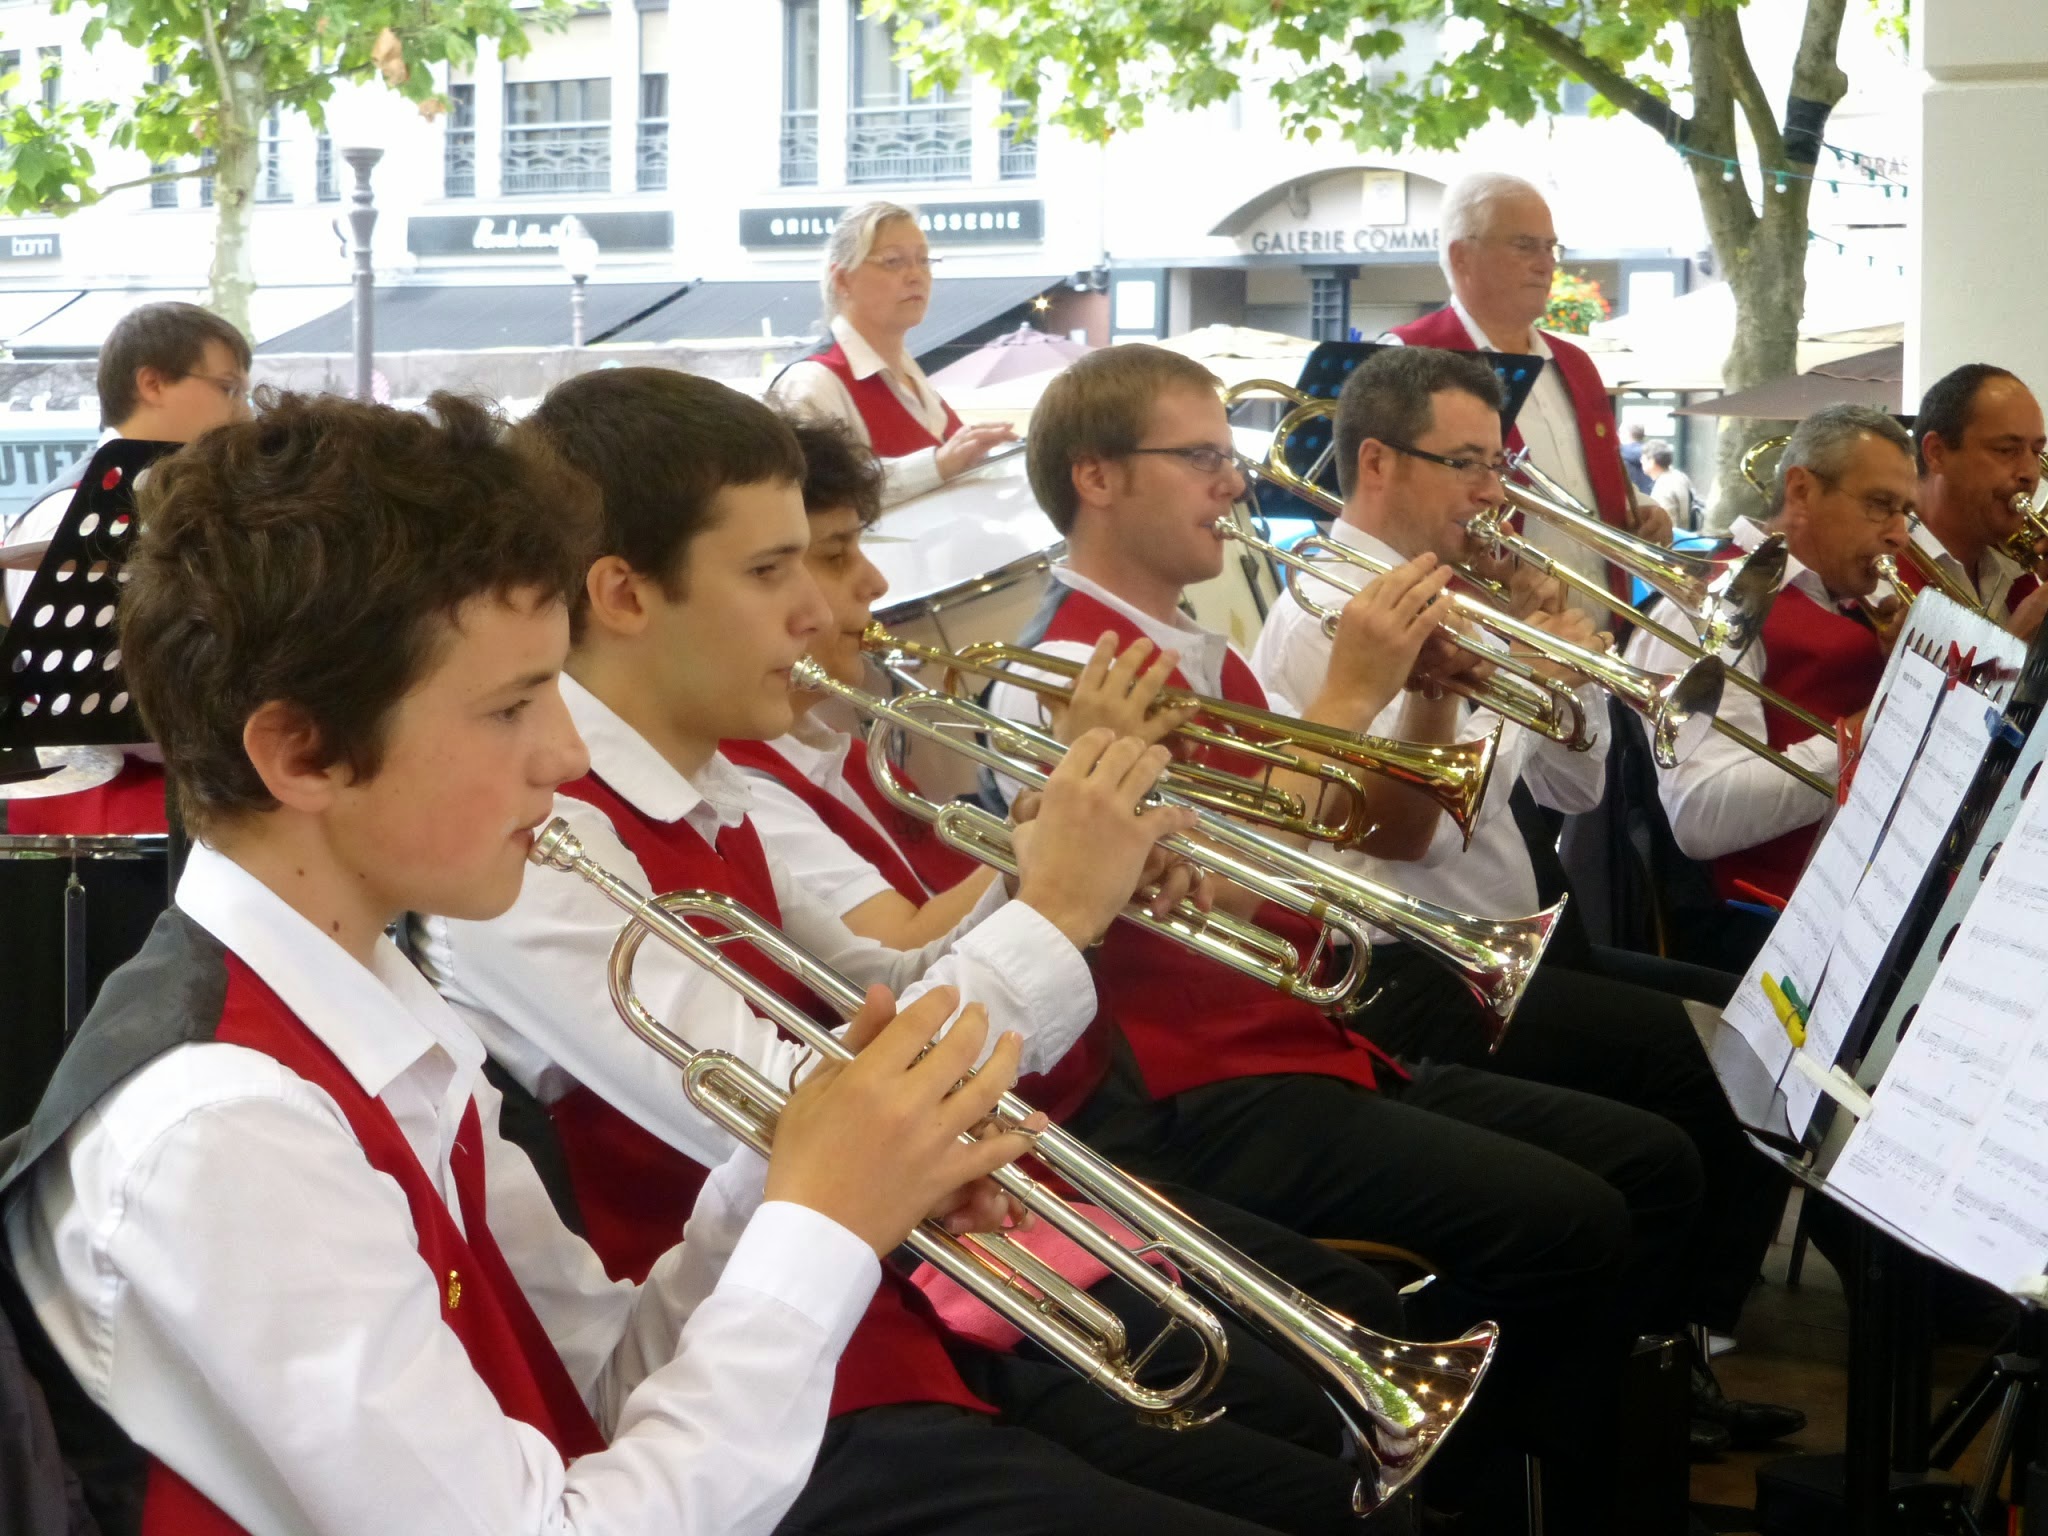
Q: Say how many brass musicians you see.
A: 7